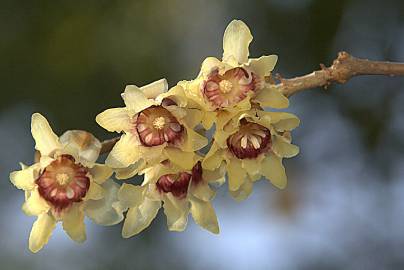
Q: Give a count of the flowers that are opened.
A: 5